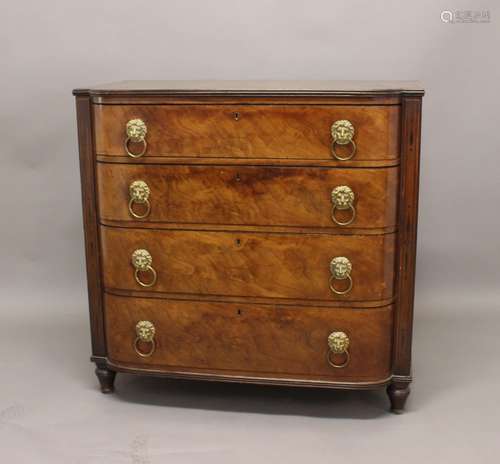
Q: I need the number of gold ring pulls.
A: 8